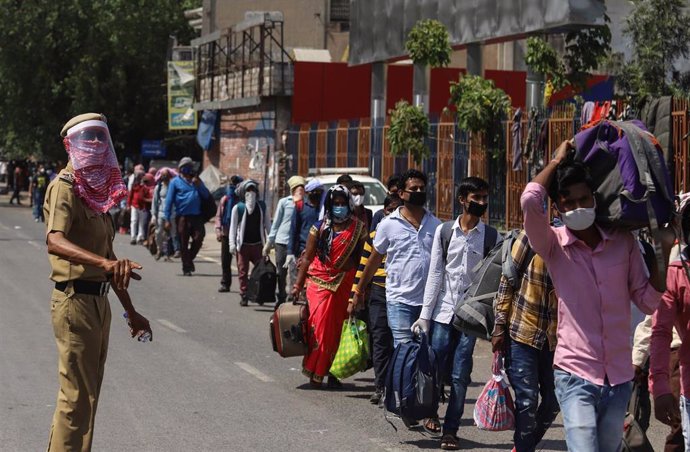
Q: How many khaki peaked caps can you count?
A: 1